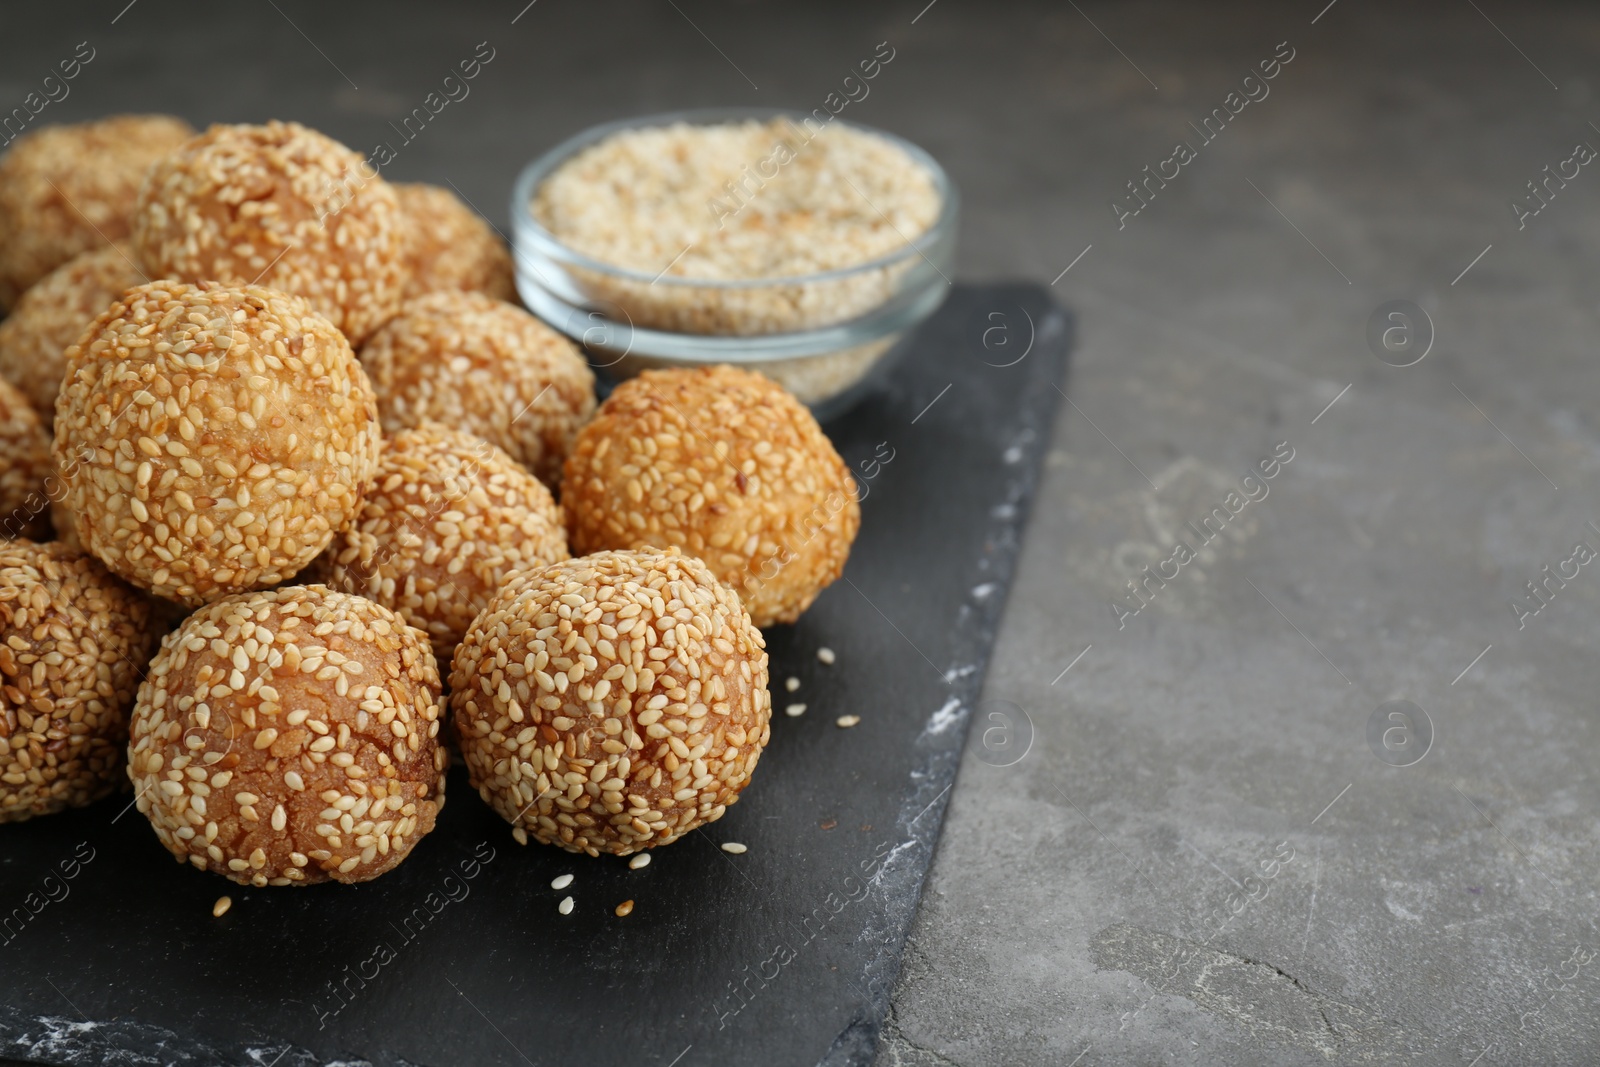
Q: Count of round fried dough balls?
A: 12